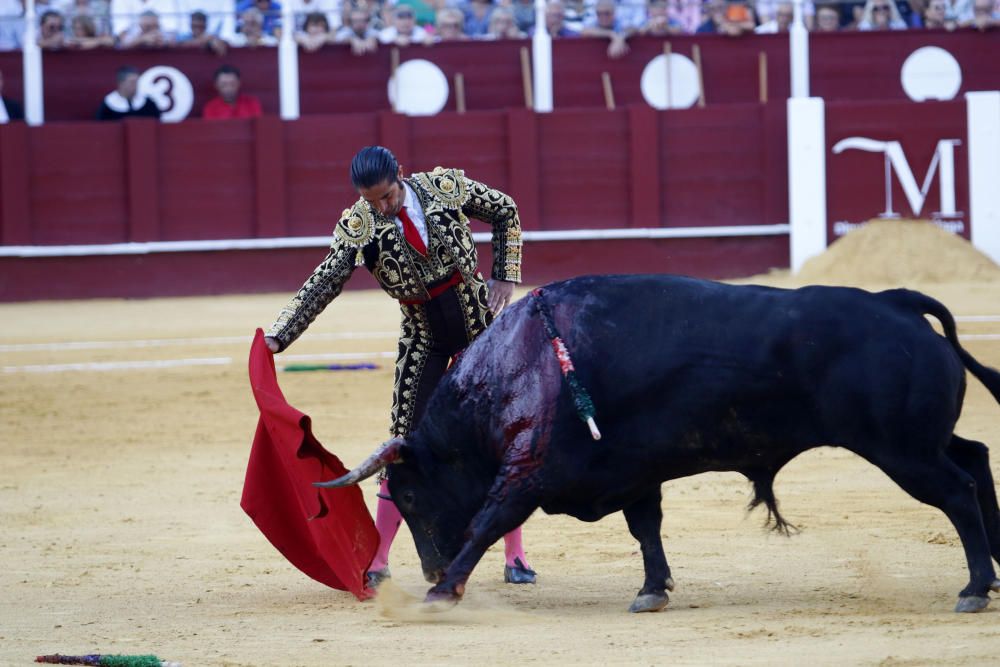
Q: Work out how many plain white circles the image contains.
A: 3